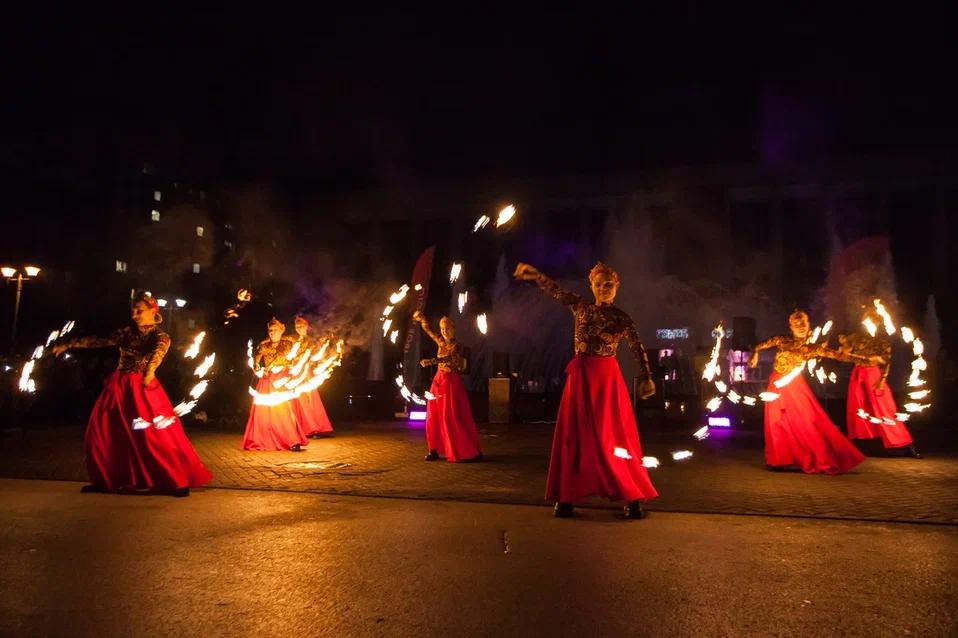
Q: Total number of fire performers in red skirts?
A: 7